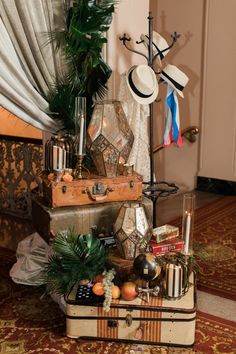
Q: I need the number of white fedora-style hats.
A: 3